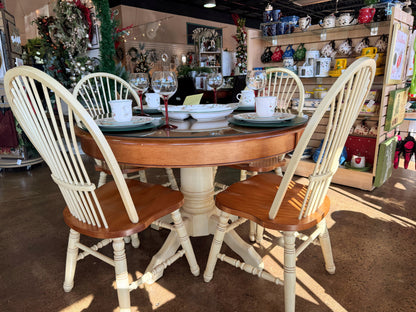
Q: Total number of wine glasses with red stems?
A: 4